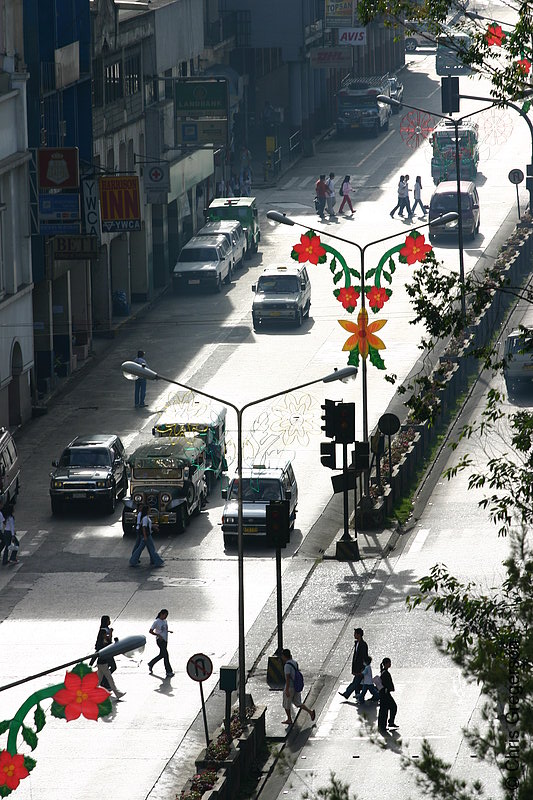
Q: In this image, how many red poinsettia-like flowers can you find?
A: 8